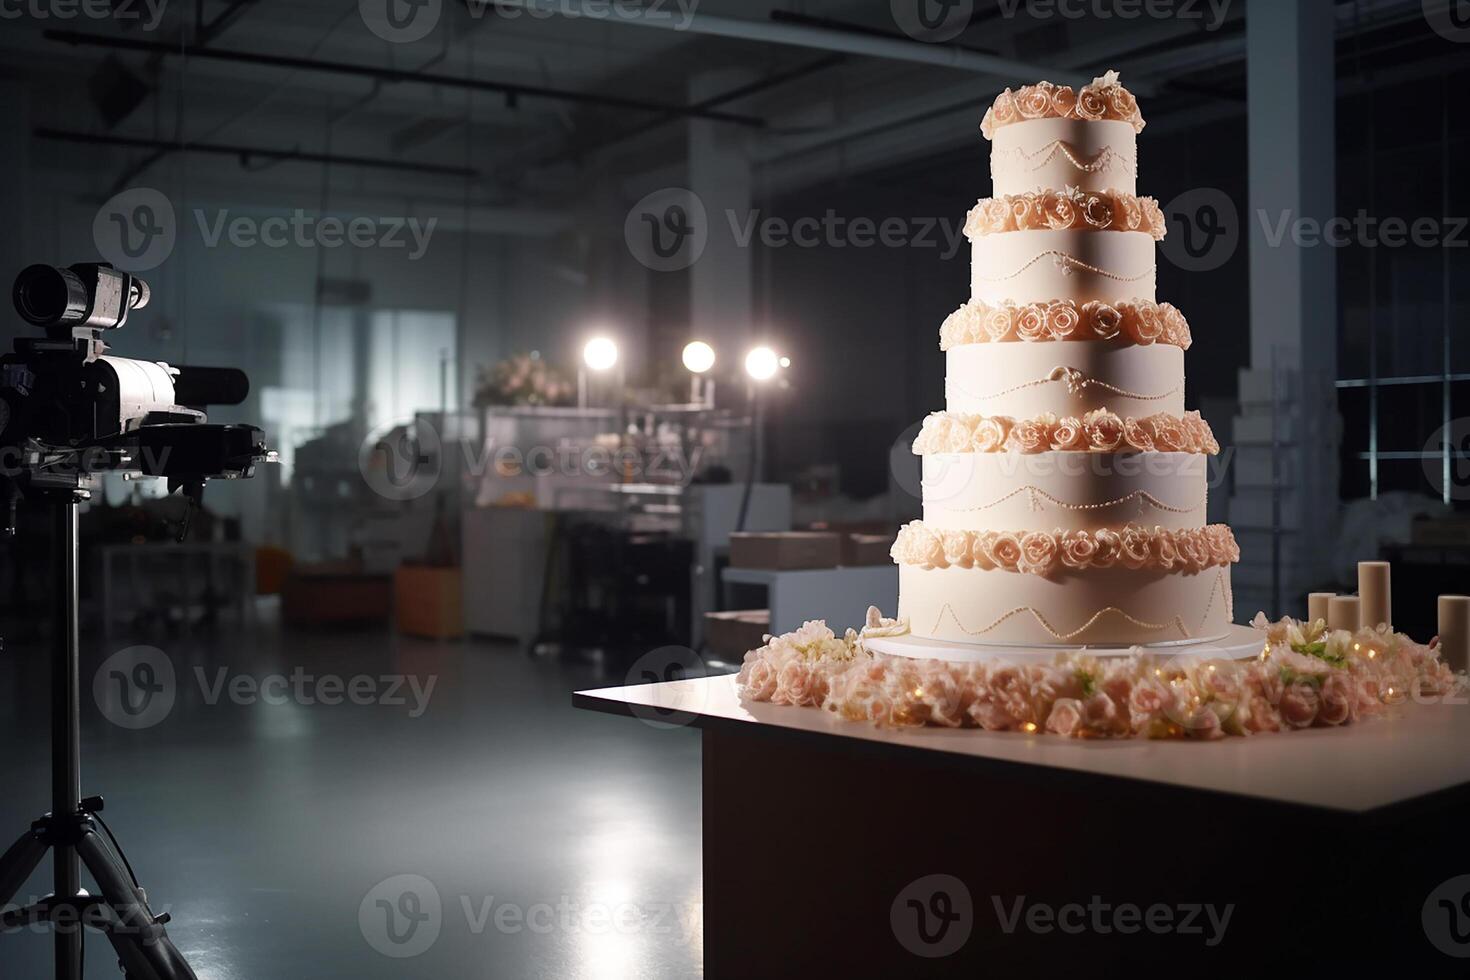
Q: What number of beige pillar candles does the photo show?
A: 4